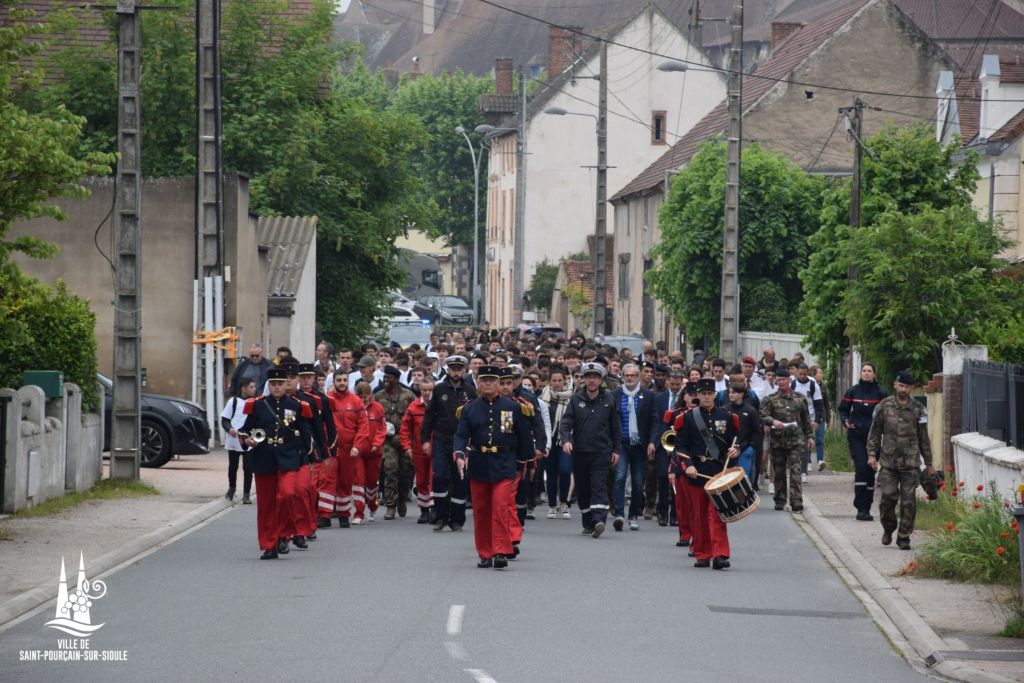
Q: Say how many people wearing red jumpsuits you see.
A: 3